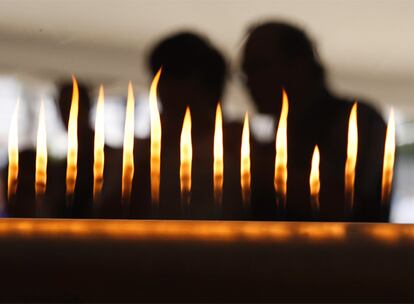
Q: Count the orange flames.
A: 13